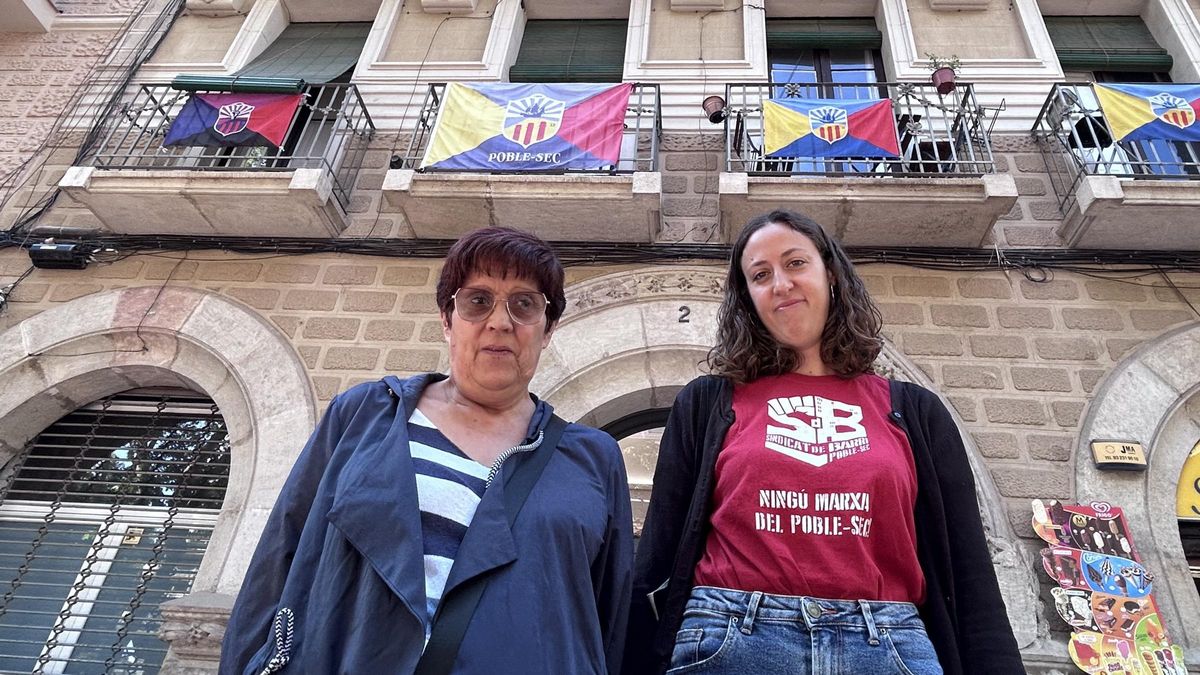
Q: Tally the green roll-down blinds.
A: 4